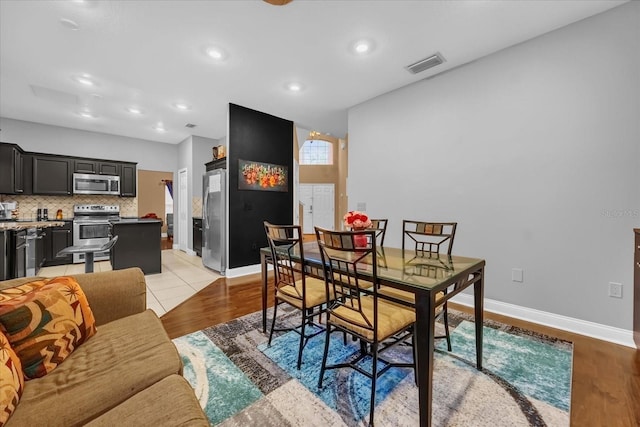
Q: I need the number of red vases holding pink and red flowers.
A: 1